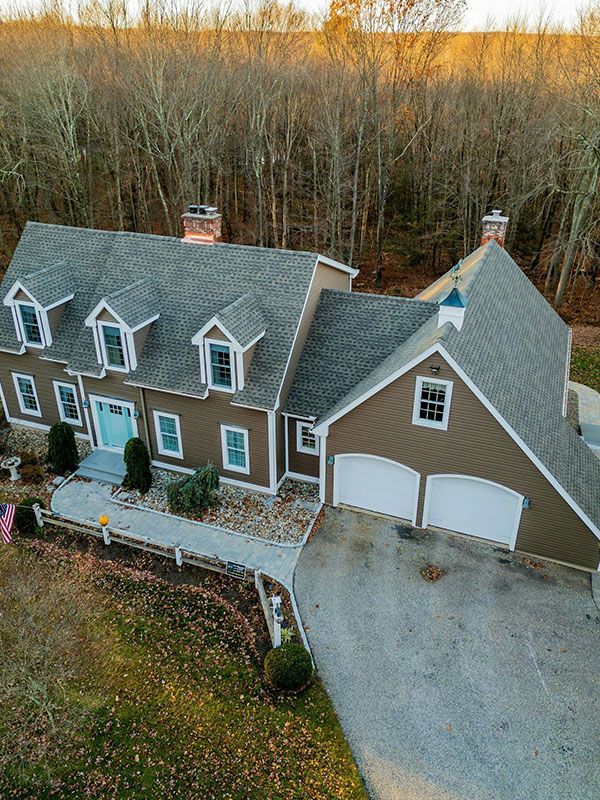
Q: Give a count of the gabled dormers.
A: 3